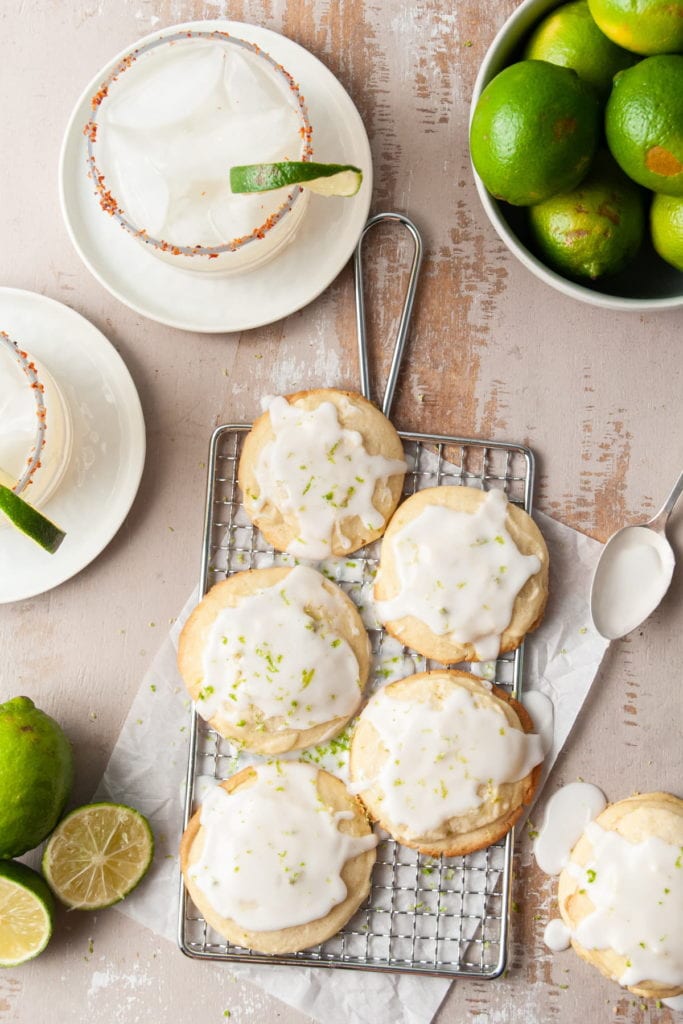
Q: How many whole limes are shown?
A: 7